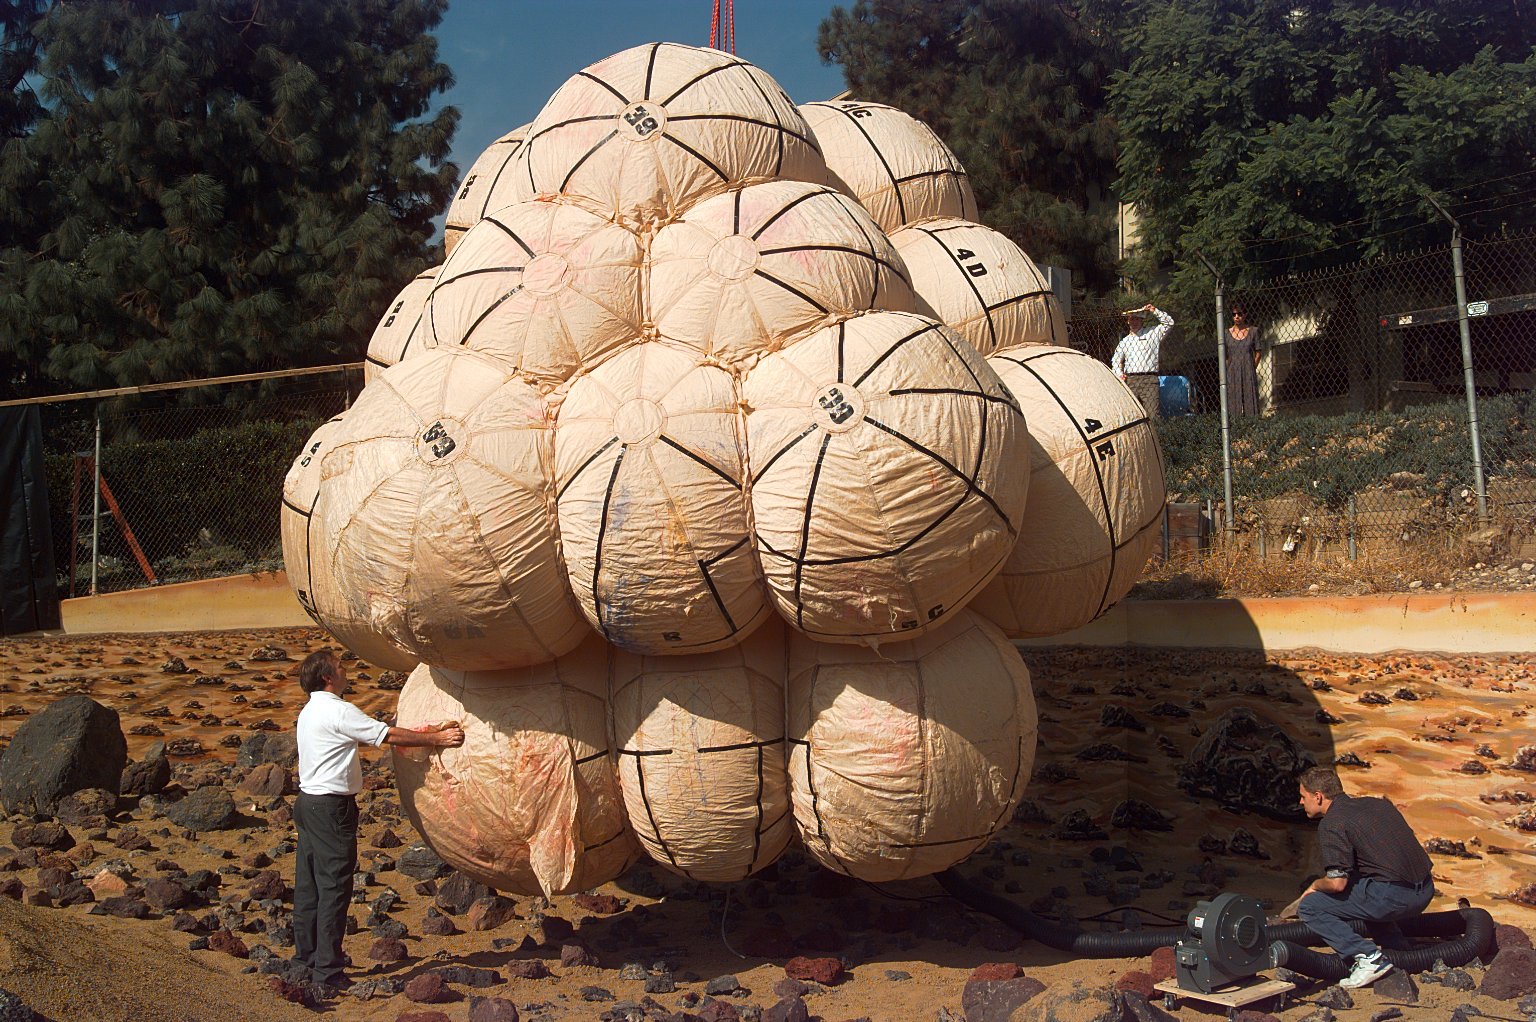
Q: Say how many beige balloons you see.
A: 15